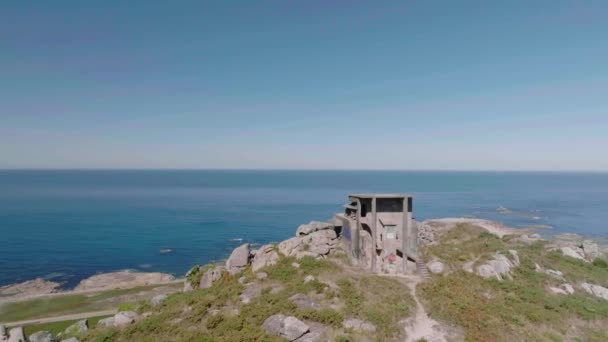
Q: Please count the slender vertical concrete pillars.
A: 3